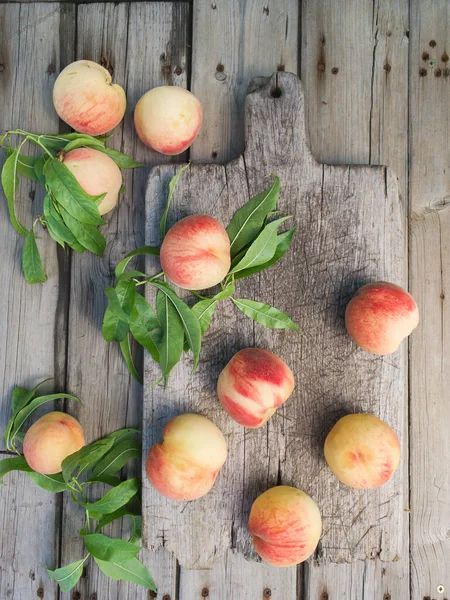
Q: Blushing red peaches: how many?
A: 10